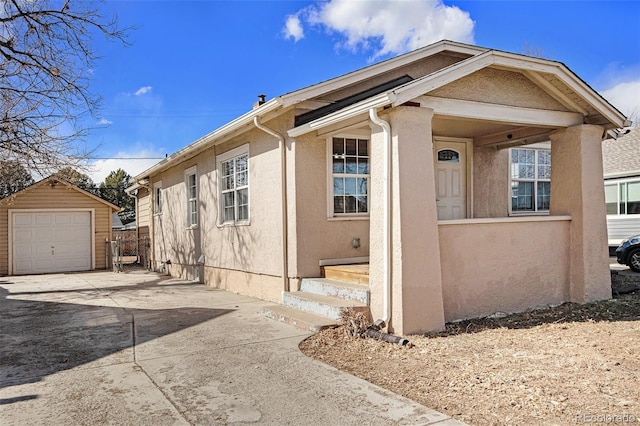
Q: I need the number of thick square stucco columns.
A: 2